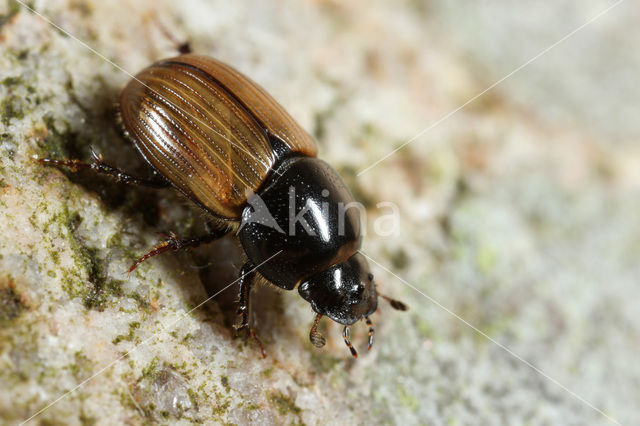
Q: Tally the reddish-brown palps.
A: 2